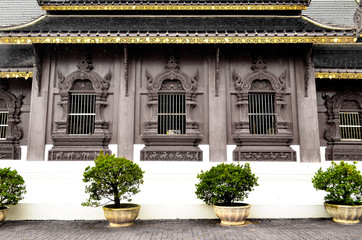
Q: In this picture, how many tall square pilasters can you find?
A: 4